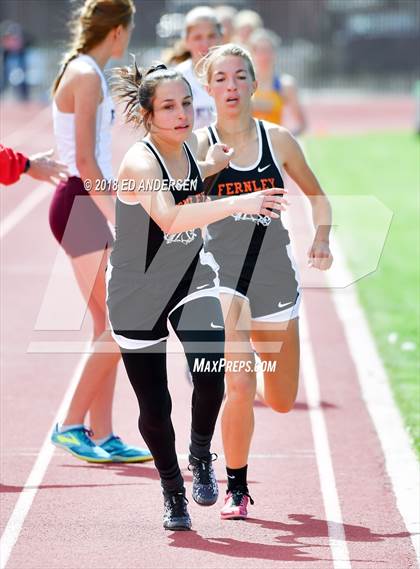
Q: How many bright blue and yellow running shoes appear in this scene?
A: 2